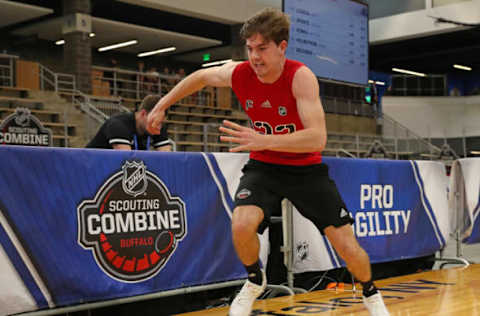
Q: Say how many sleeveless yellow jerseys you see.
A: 0